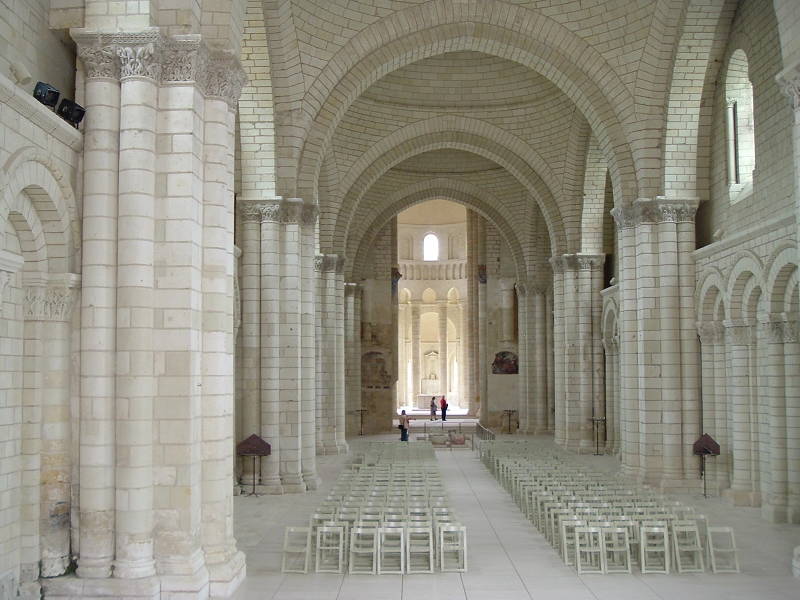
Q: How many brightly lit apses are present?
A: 1